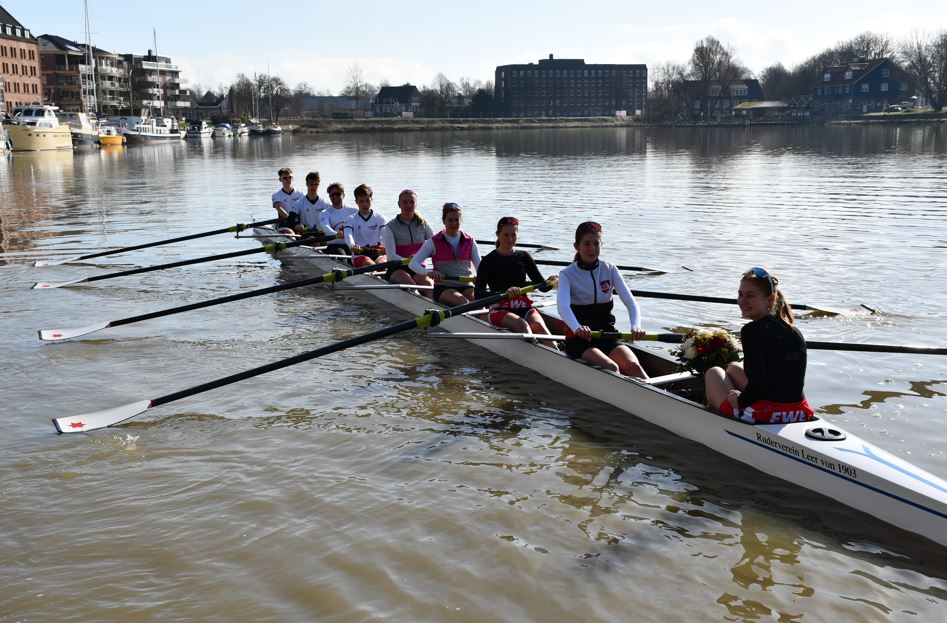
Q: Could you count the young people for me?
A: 9